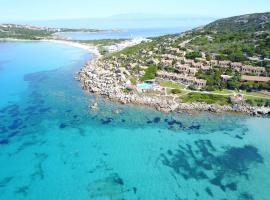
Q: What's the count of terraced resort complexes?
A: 1